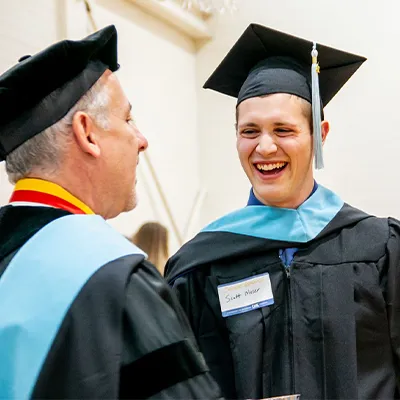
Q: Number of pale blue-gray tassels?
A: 1